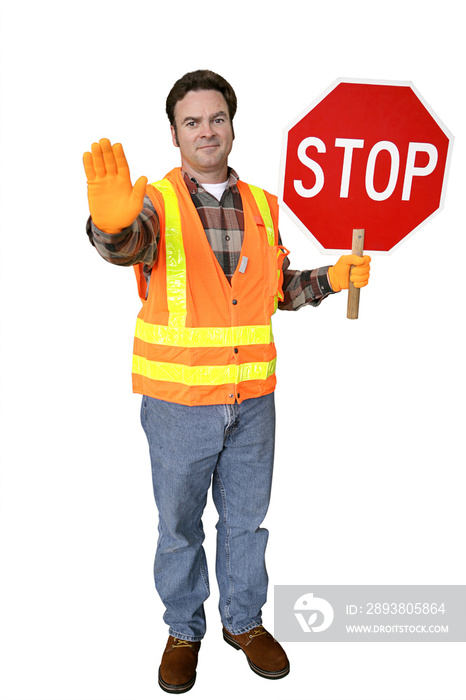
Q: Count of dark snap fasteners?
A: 3